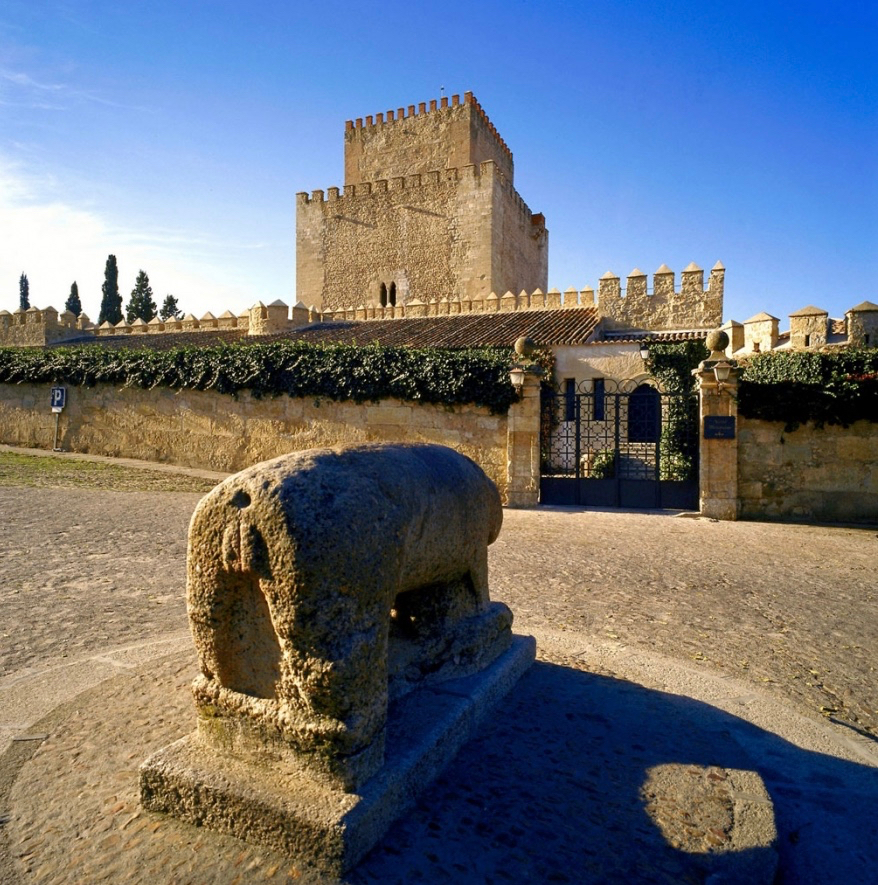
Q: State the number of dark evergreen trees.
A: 5